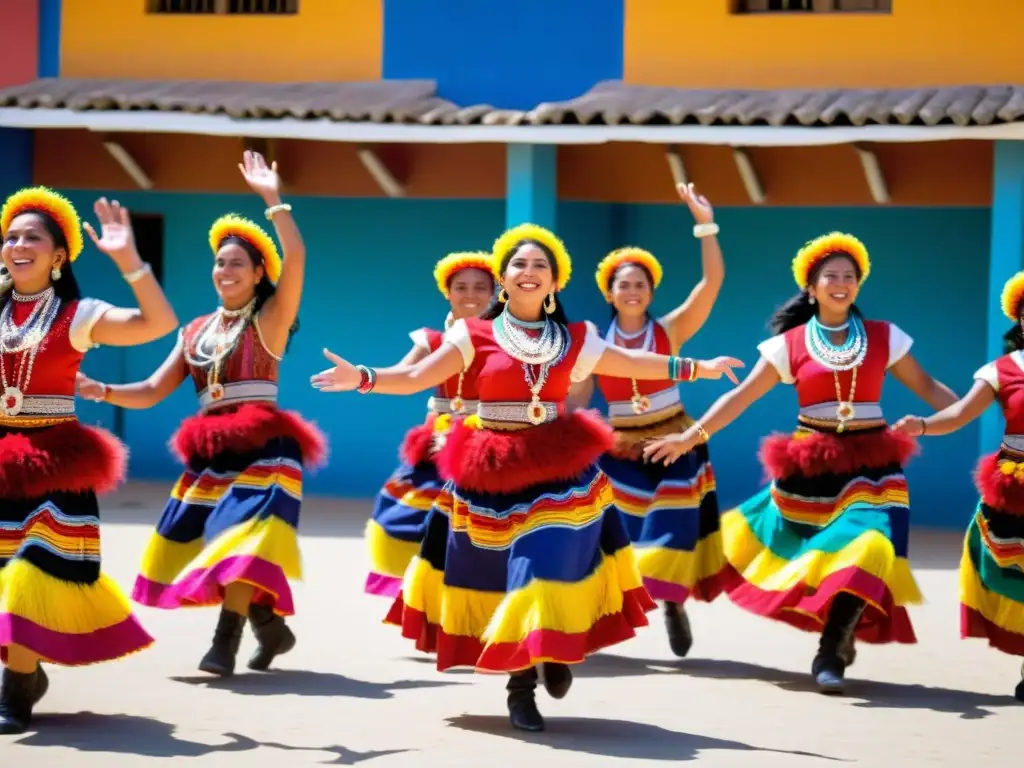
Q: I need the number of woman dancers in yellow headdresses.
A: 7